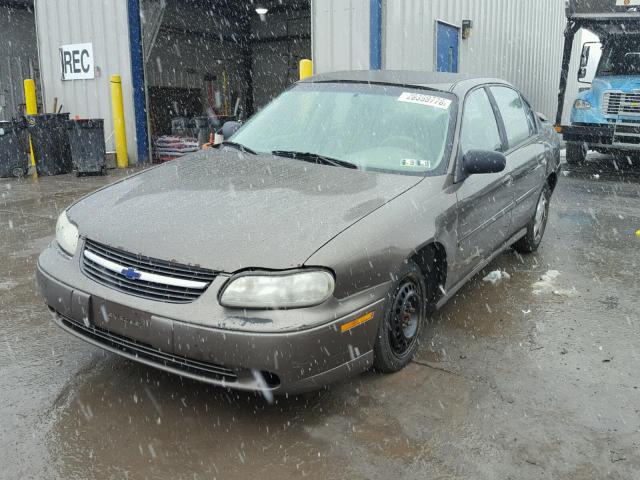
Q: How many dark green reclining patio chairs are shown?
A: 0